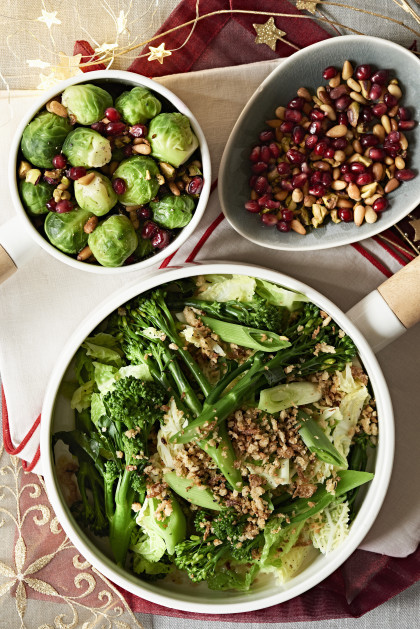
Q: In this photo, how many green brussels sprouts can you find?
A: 11